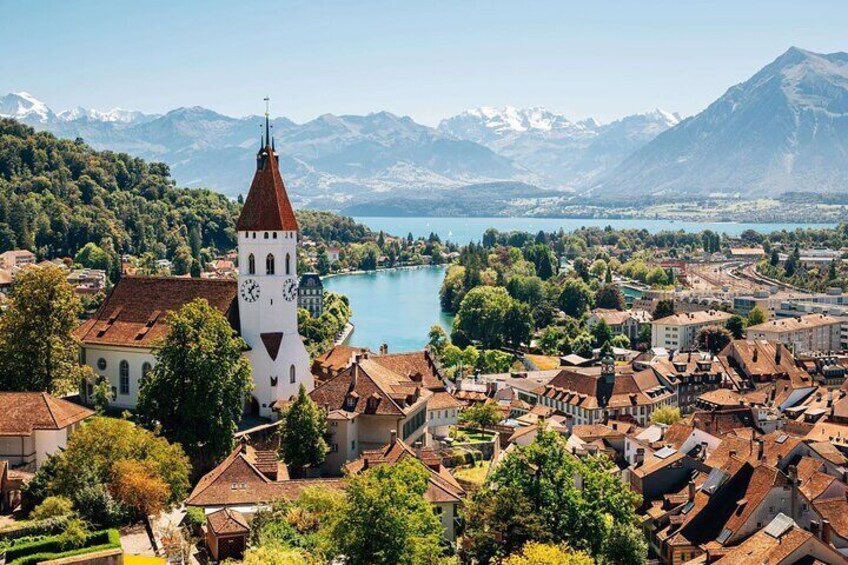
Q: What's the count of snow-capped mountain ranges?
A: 2